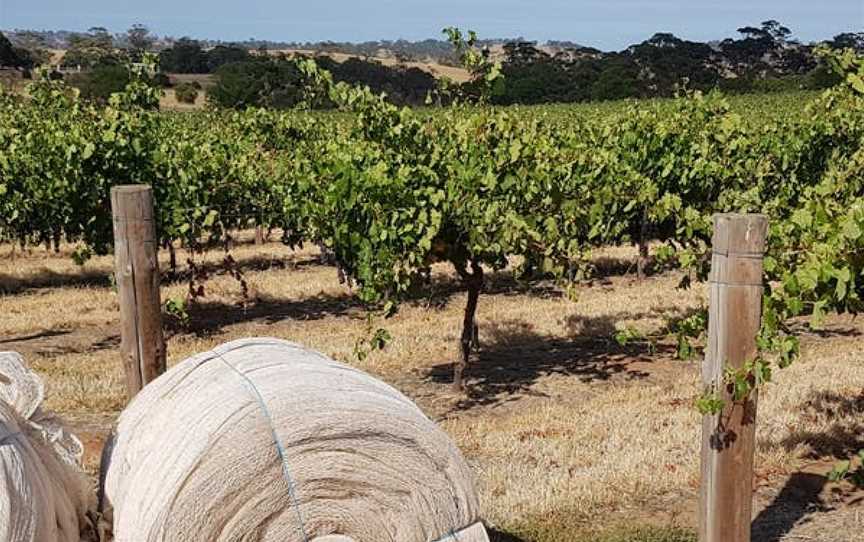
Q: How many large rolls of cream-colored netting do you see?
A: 2